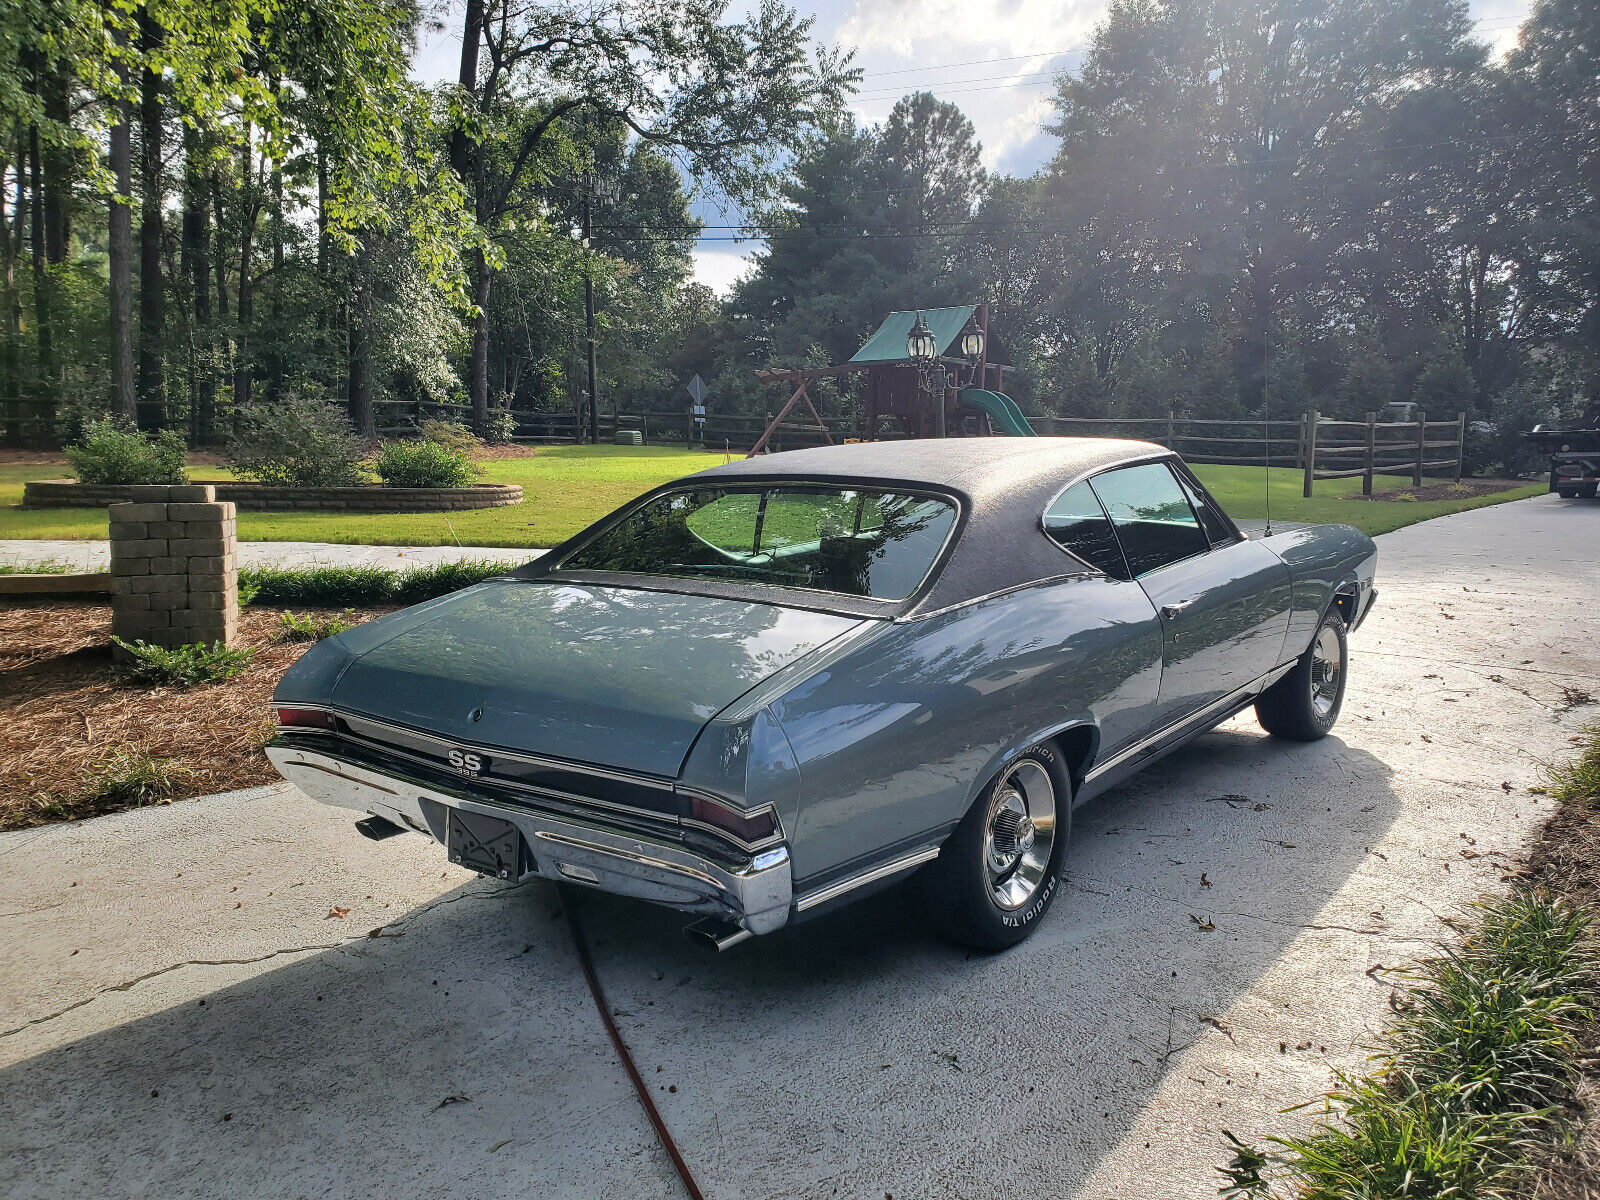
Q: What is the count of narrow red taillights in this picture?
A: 2